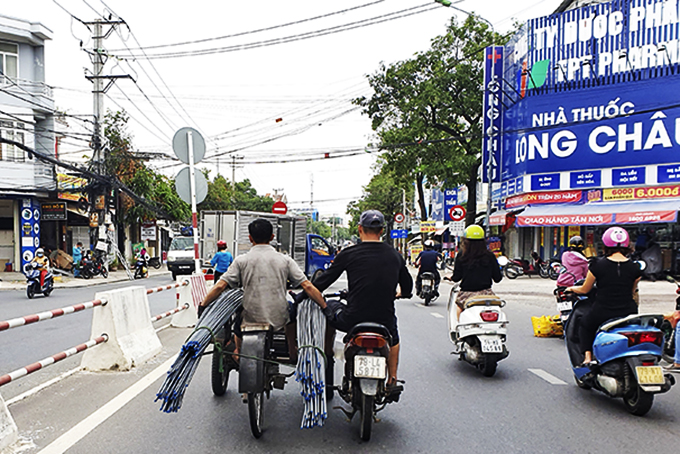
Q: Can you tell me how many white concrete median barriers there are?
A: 3